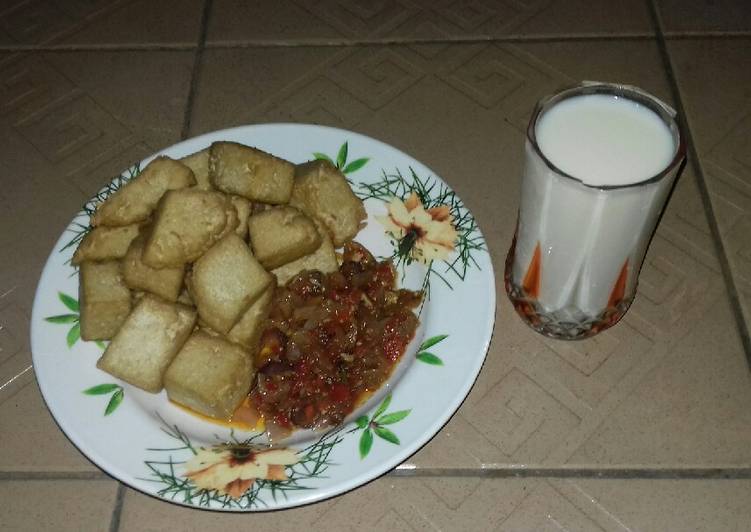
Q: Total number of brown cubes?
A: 15